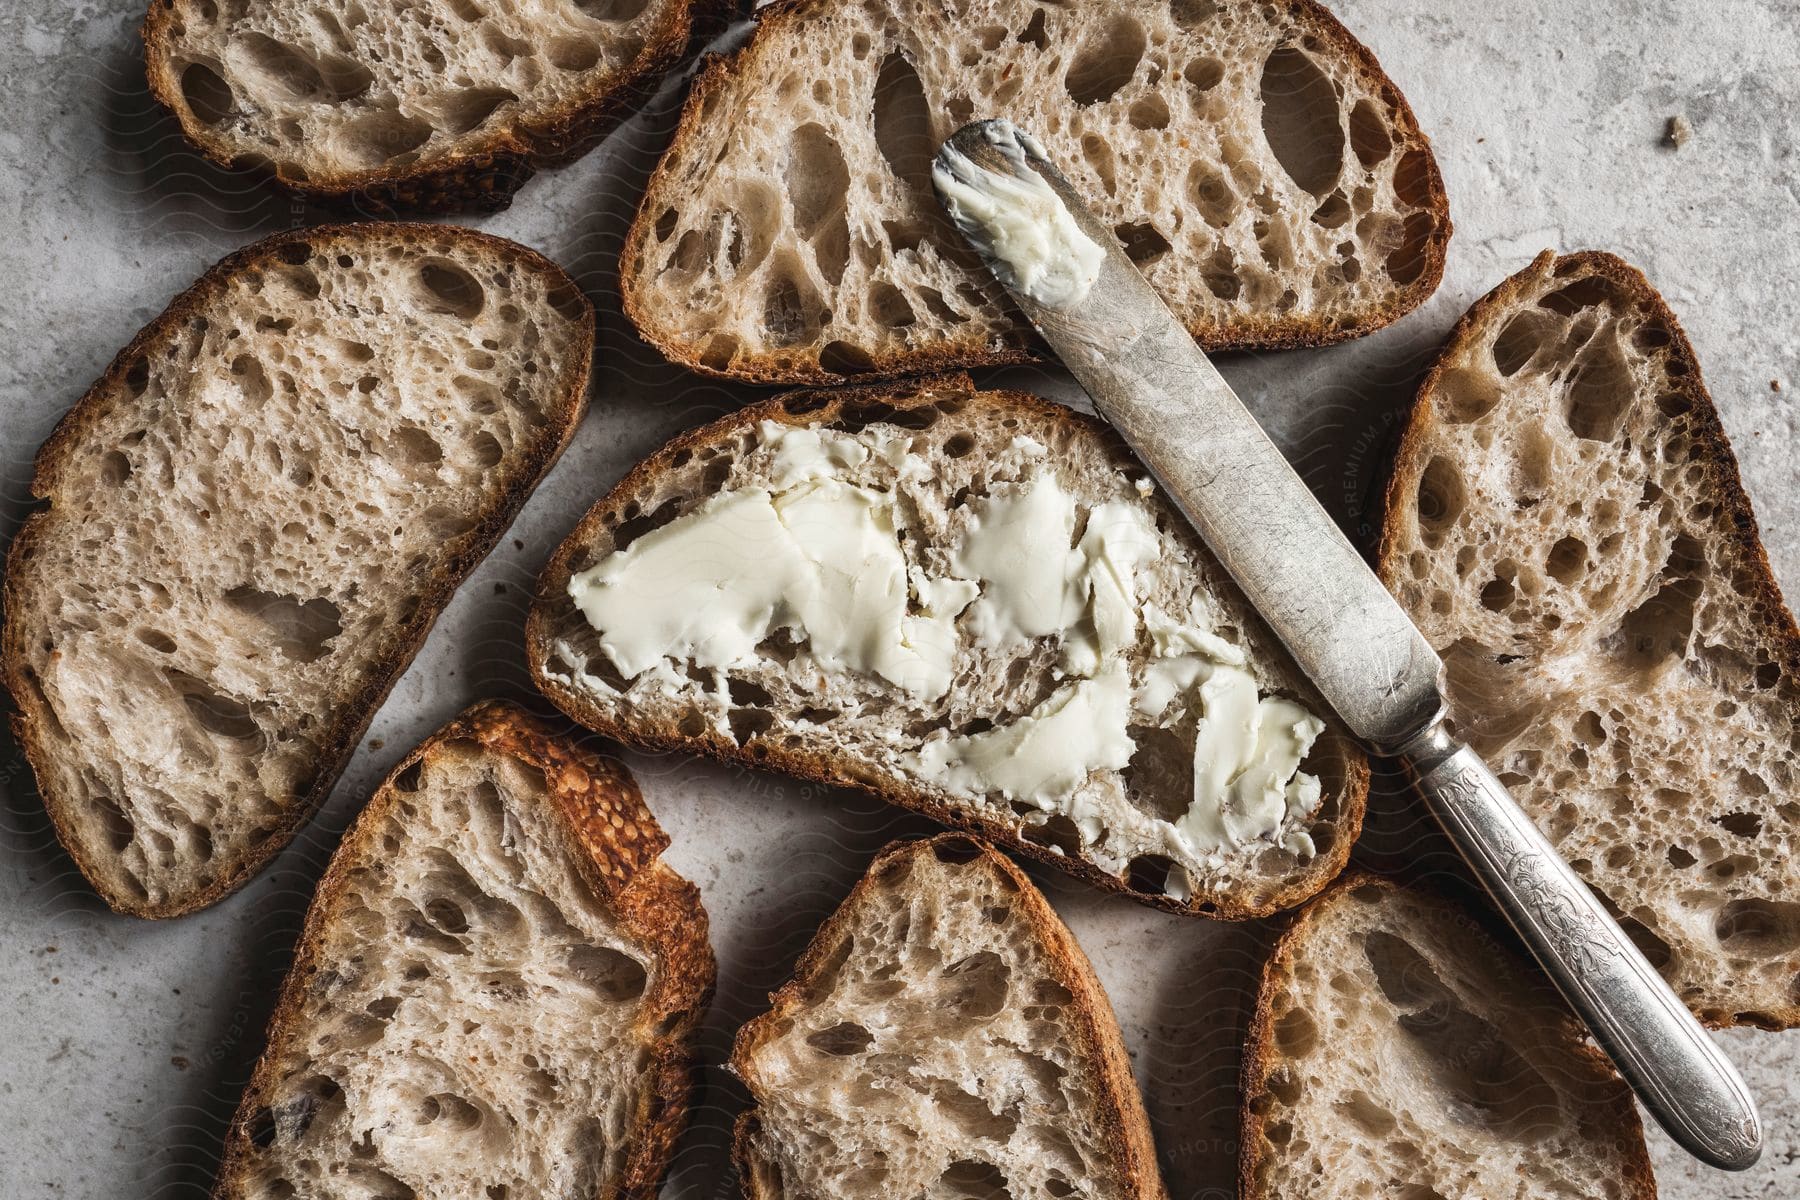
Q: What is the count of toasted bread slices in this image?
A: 8